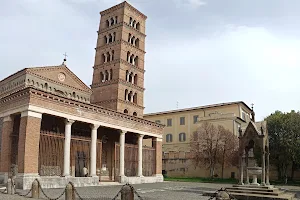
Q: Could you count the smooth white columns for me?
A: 4